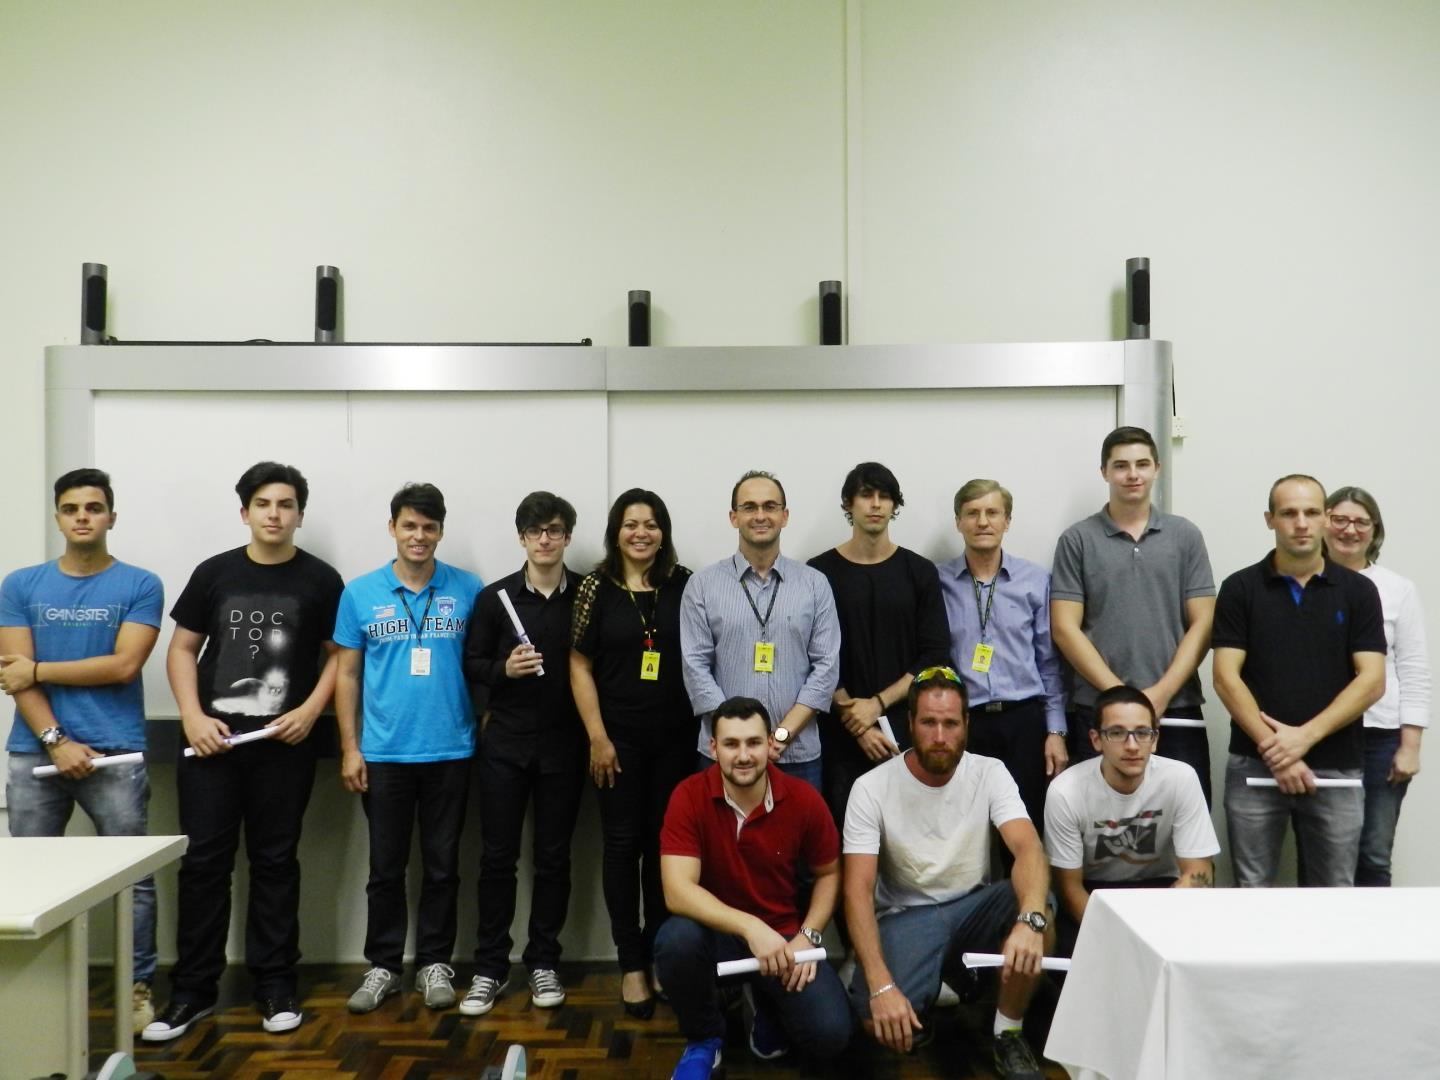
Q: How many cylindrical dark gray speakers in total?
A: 5